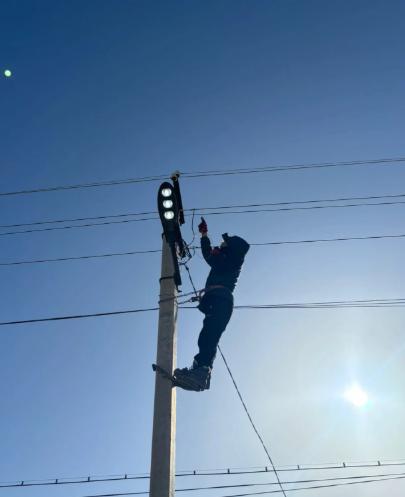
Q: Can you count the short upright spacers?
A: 10